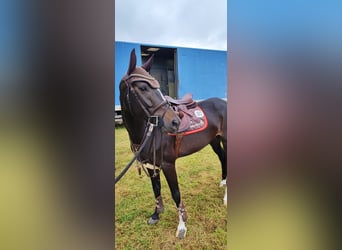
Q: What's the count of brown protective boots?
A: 2